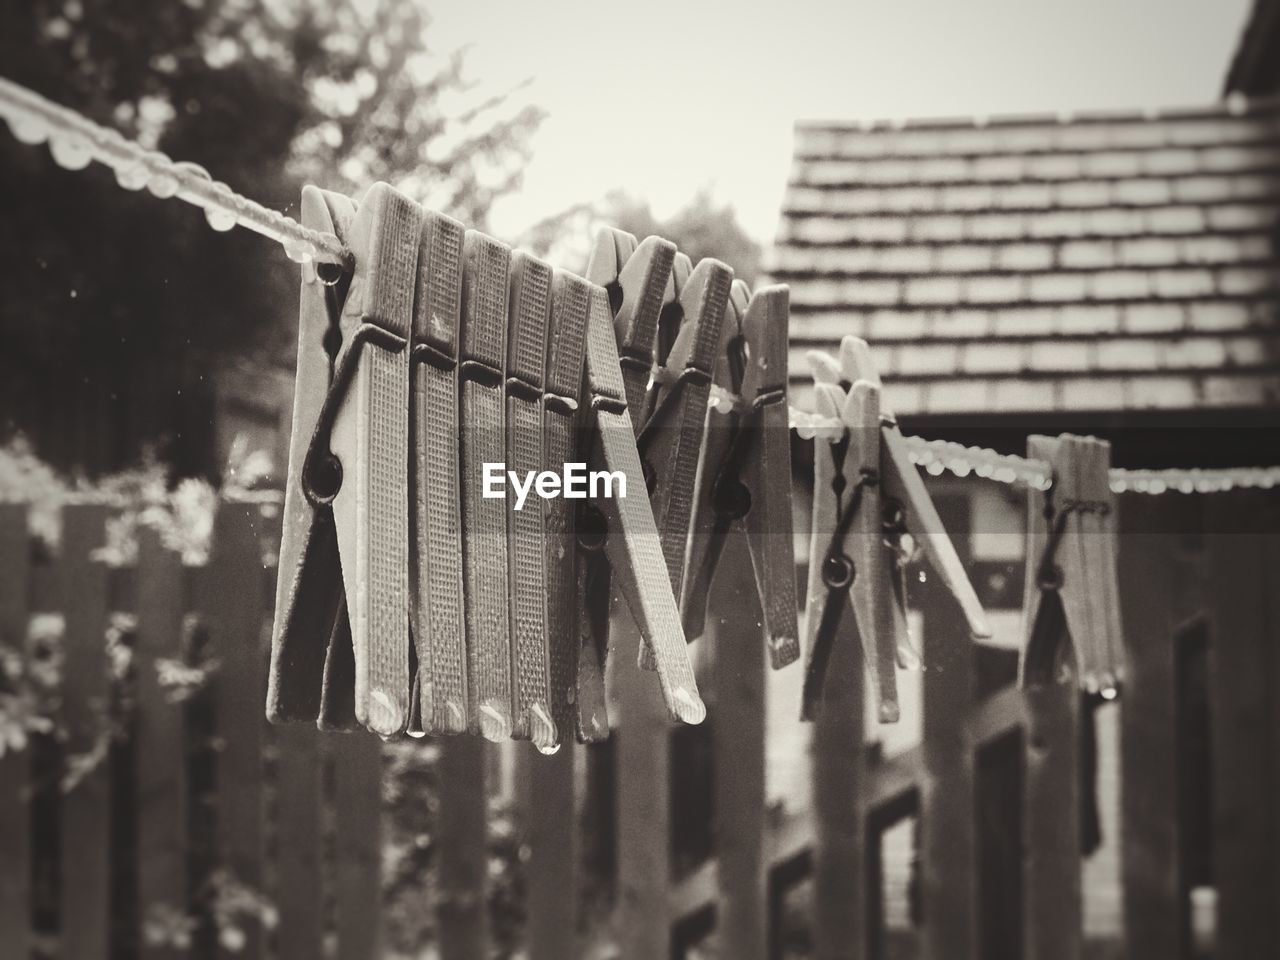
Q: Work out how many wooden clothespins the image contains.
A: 14